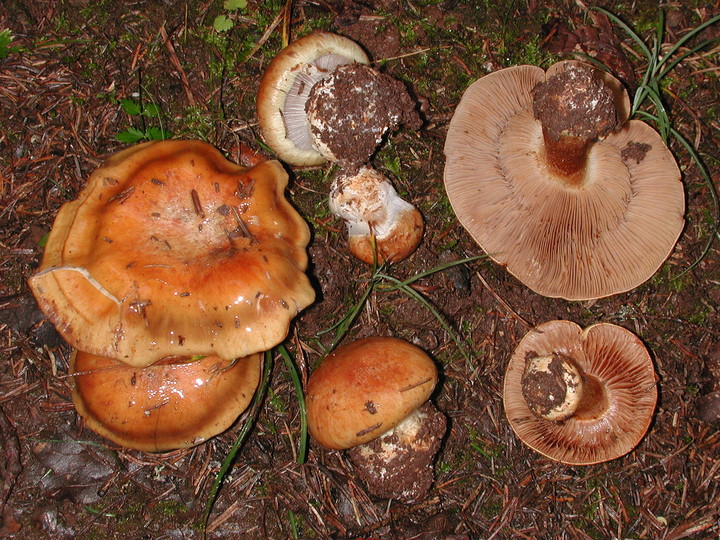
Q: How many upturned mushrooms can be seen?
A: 4